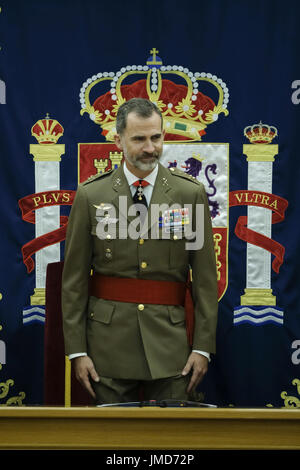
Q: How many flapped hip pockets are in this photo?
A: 2